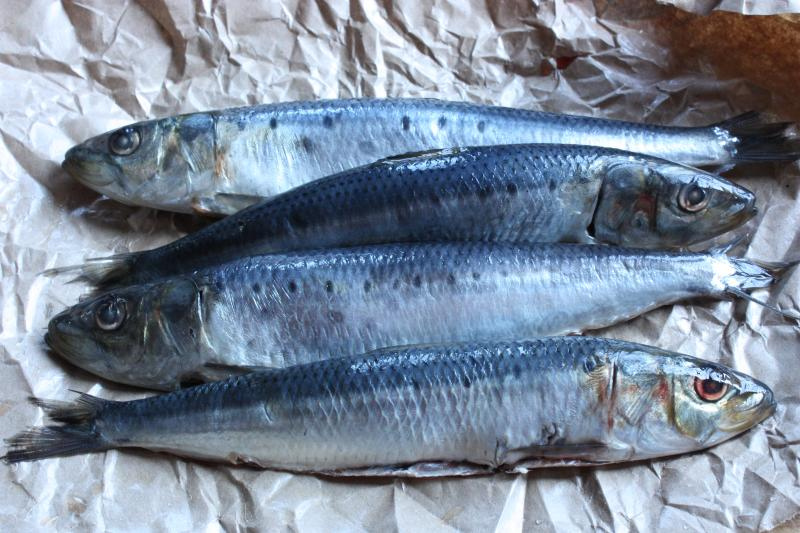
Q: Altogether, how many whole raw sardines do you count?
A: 4